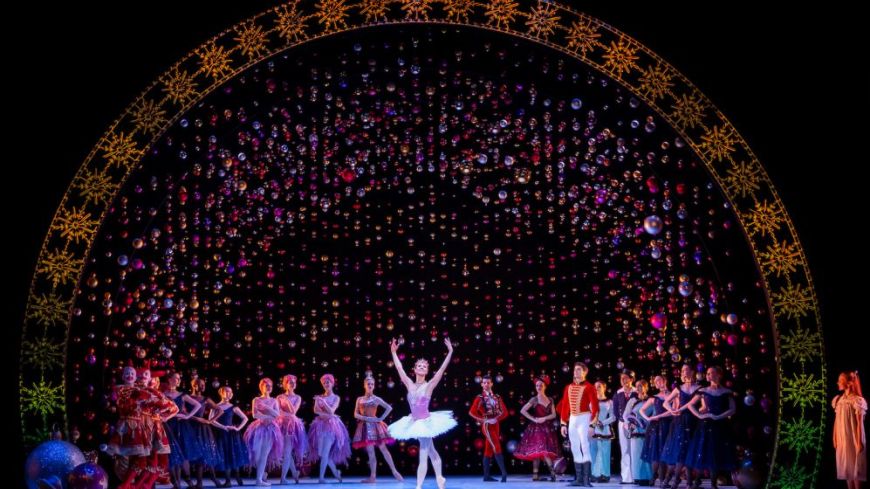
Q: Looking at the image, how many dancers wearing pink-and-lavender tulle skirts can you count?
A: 3